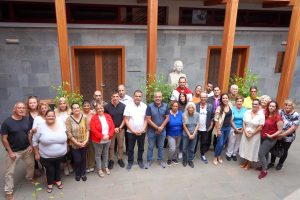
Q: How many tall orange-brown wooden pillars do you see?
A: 4